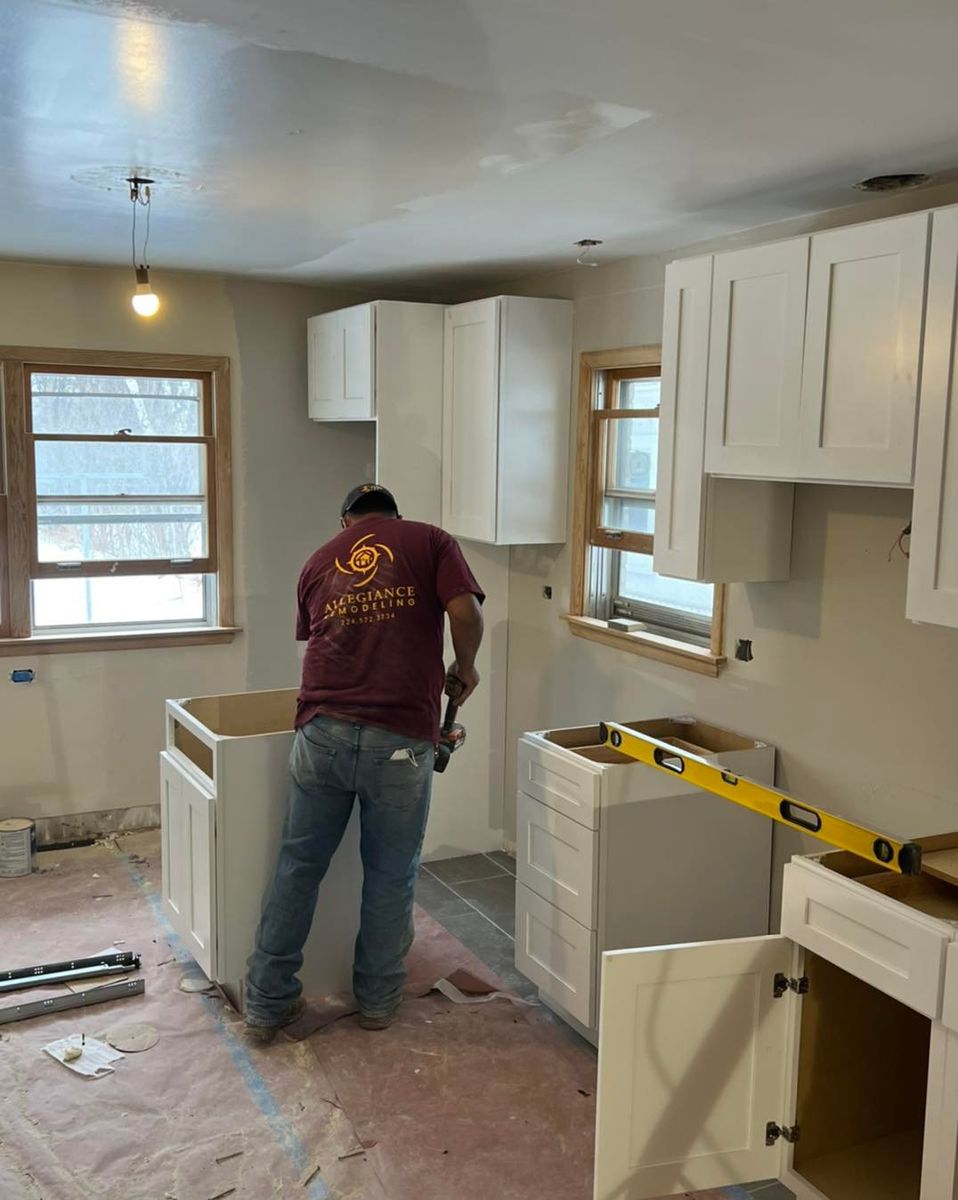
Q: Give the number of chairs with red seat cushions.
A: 0